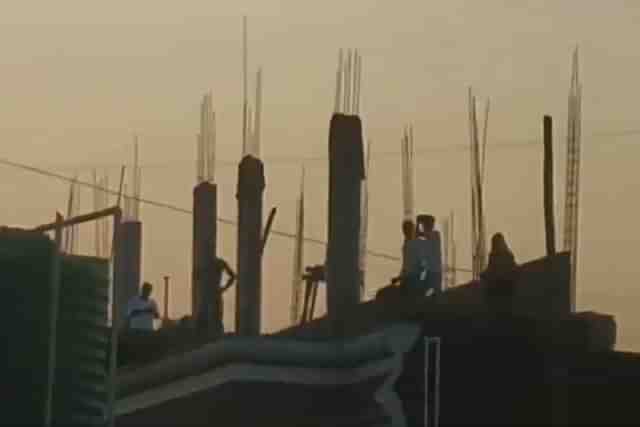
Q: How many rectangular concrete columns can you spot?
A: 4